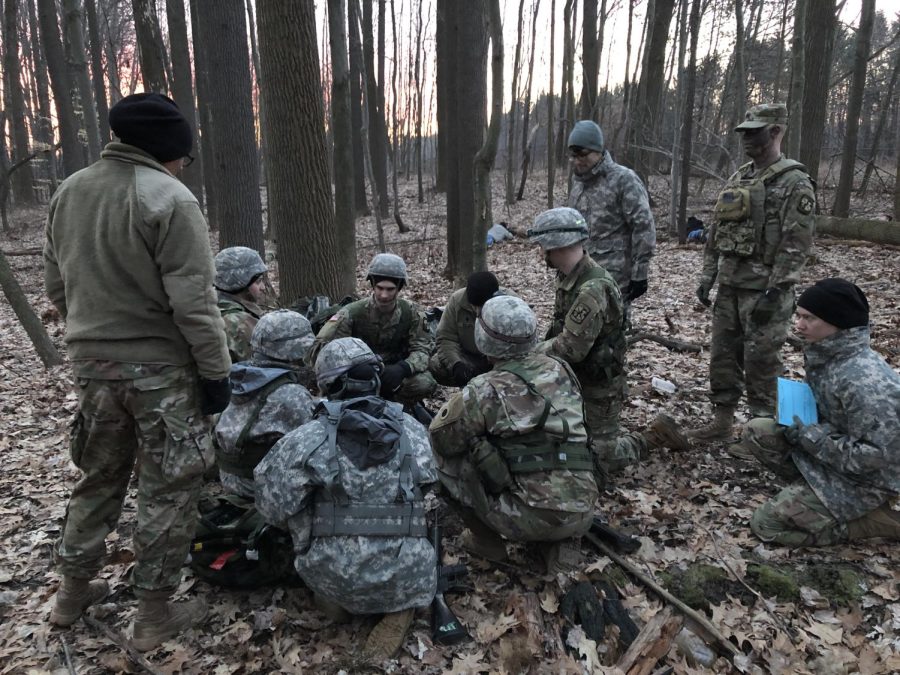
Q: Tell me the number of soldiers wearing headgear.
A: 11